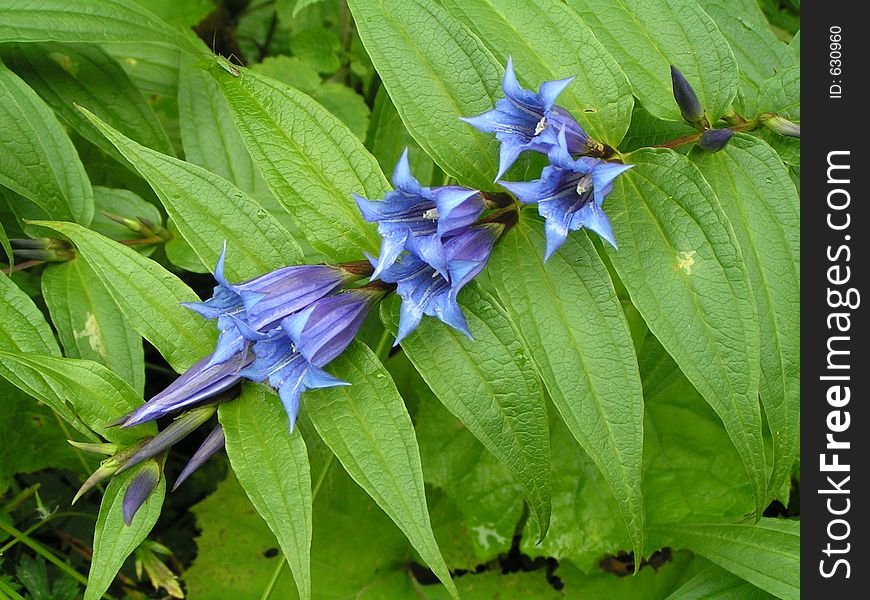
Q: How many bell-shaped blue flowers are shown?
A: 6